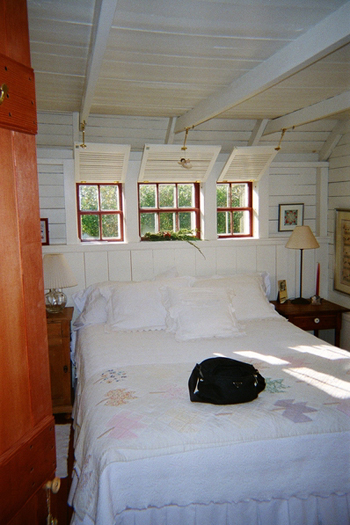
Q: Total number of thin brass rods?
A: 3